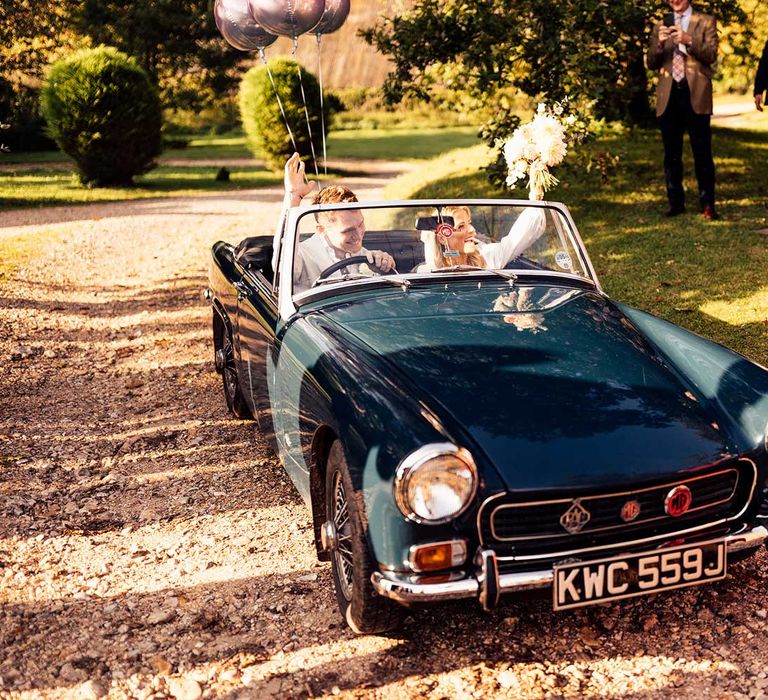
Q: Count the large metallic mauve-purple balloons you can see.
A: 3